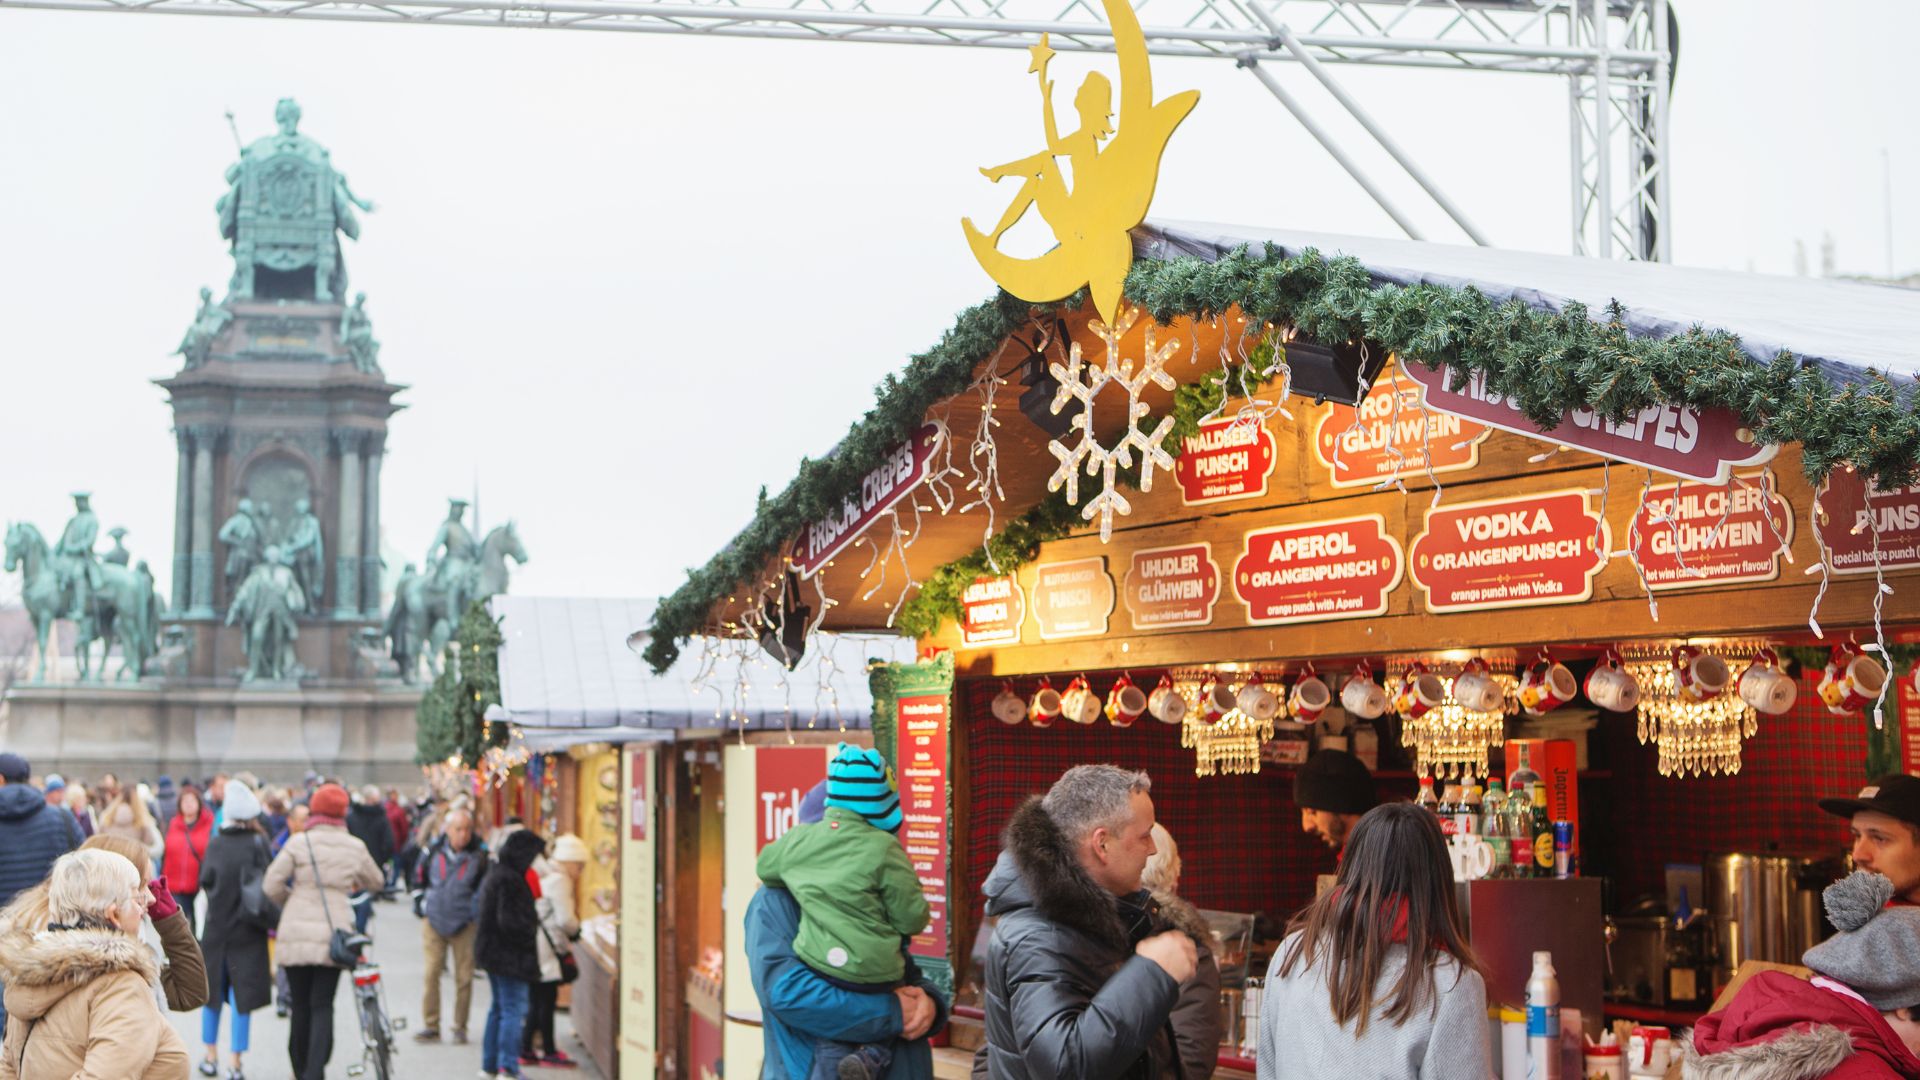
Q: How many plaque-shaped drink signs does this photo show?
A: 9